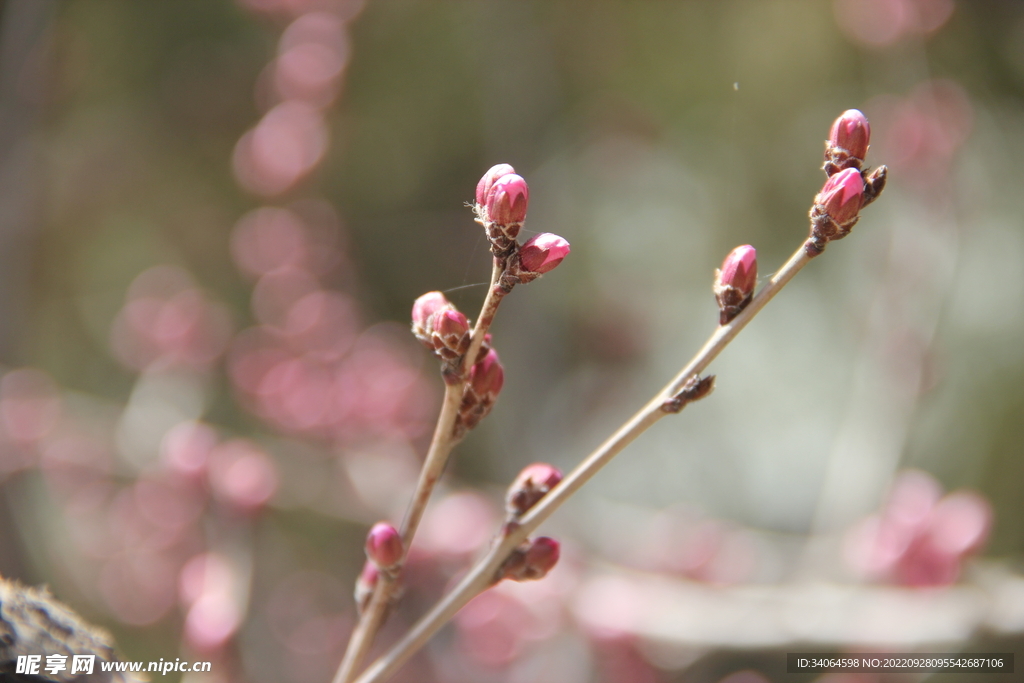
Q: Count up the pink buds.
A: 13